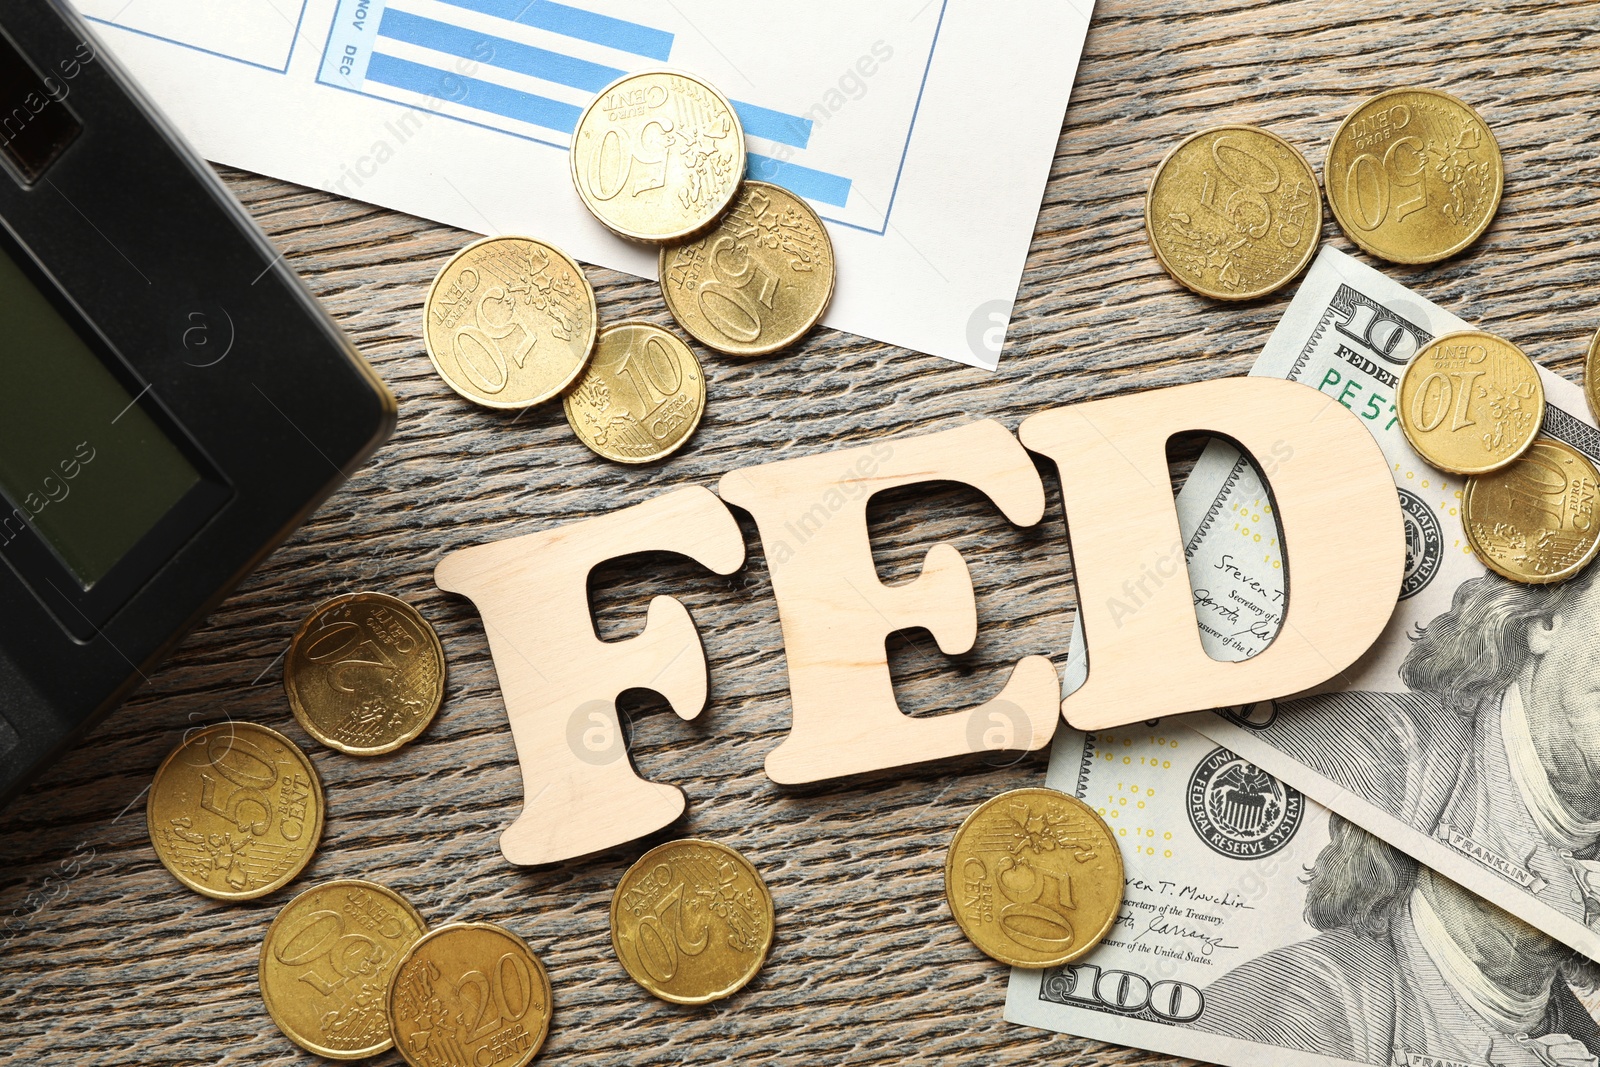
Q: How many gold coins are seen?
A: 15